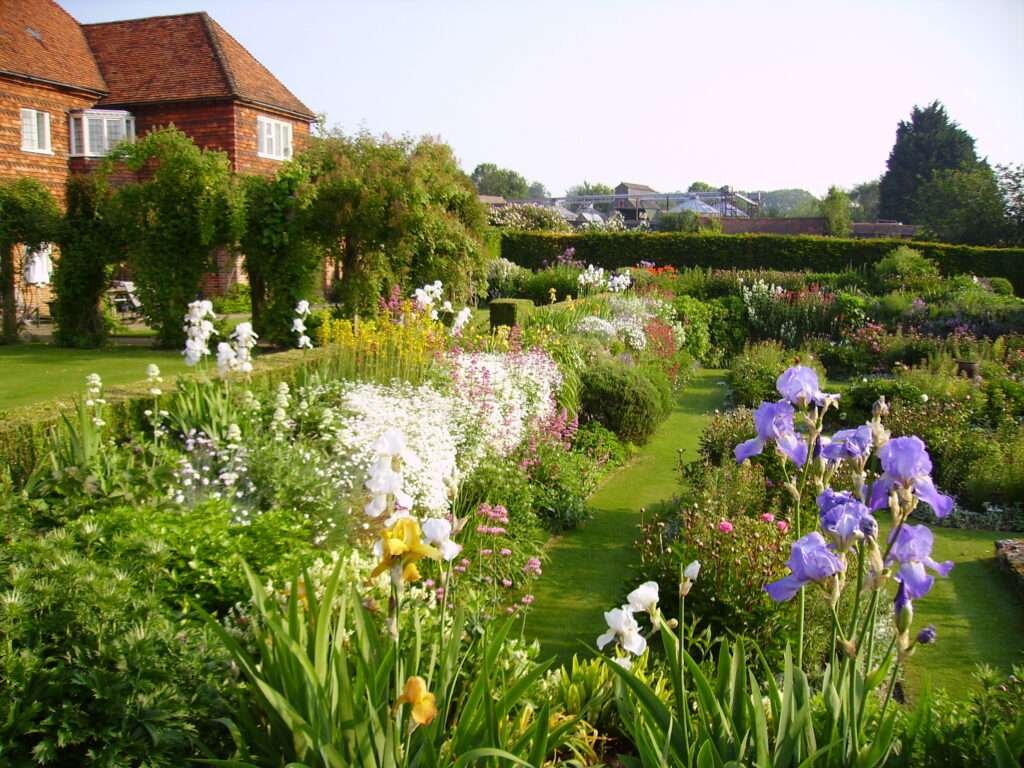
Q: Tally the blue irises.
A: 7